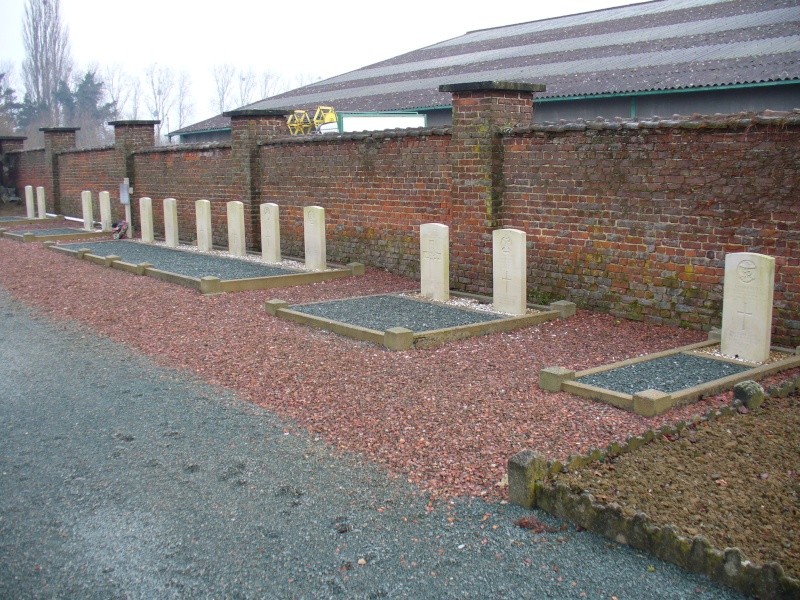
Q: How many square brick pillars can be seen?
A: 5